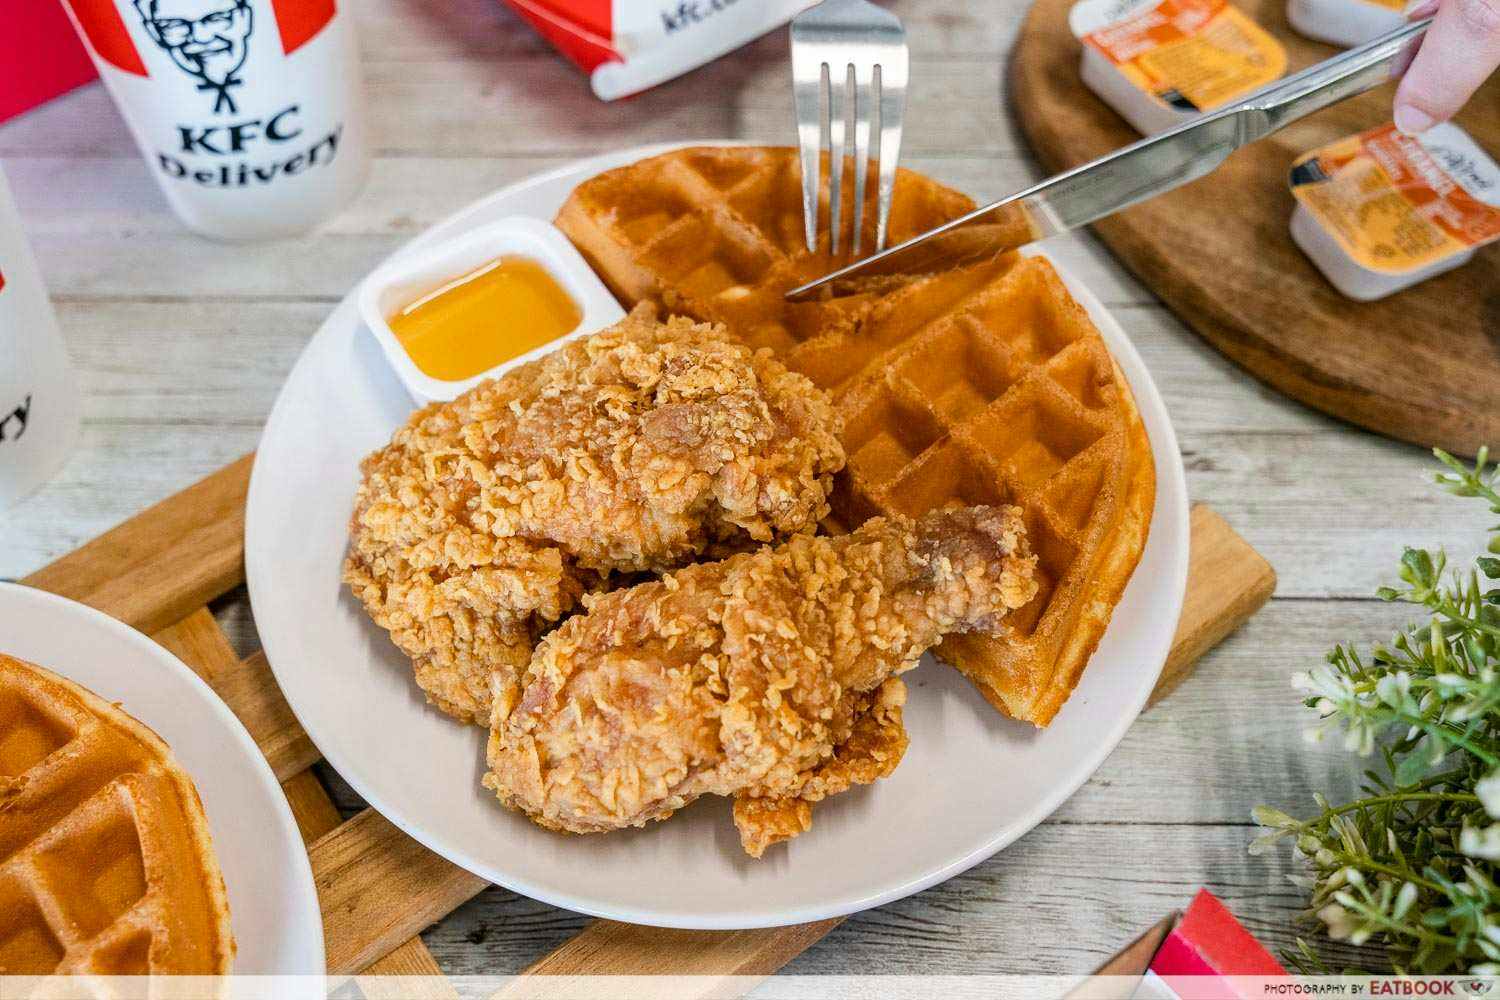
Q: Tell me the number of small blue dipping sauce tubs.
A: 0